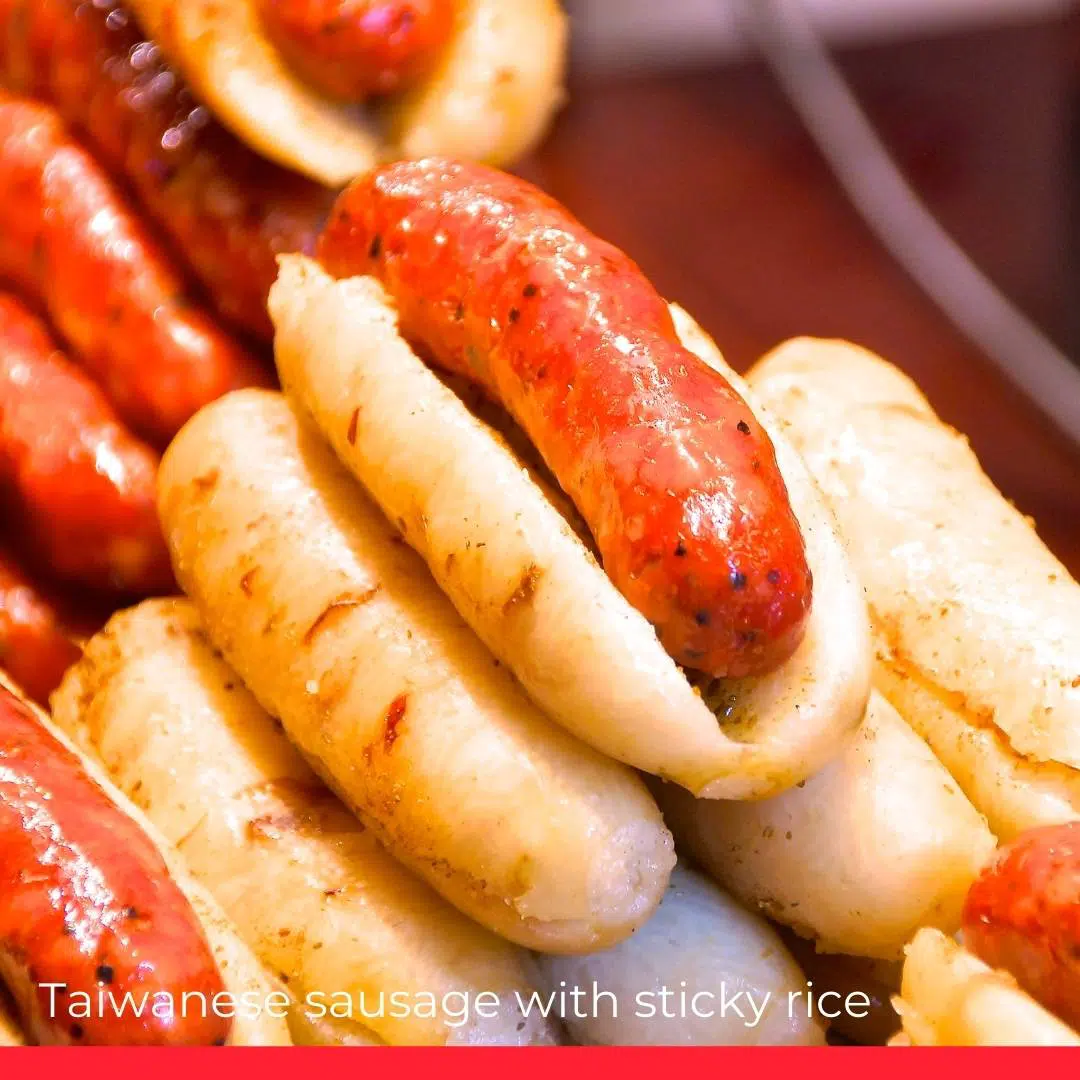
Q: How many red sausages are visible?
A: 8